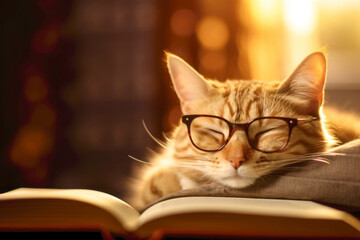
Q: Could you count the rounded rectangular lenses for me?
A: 2